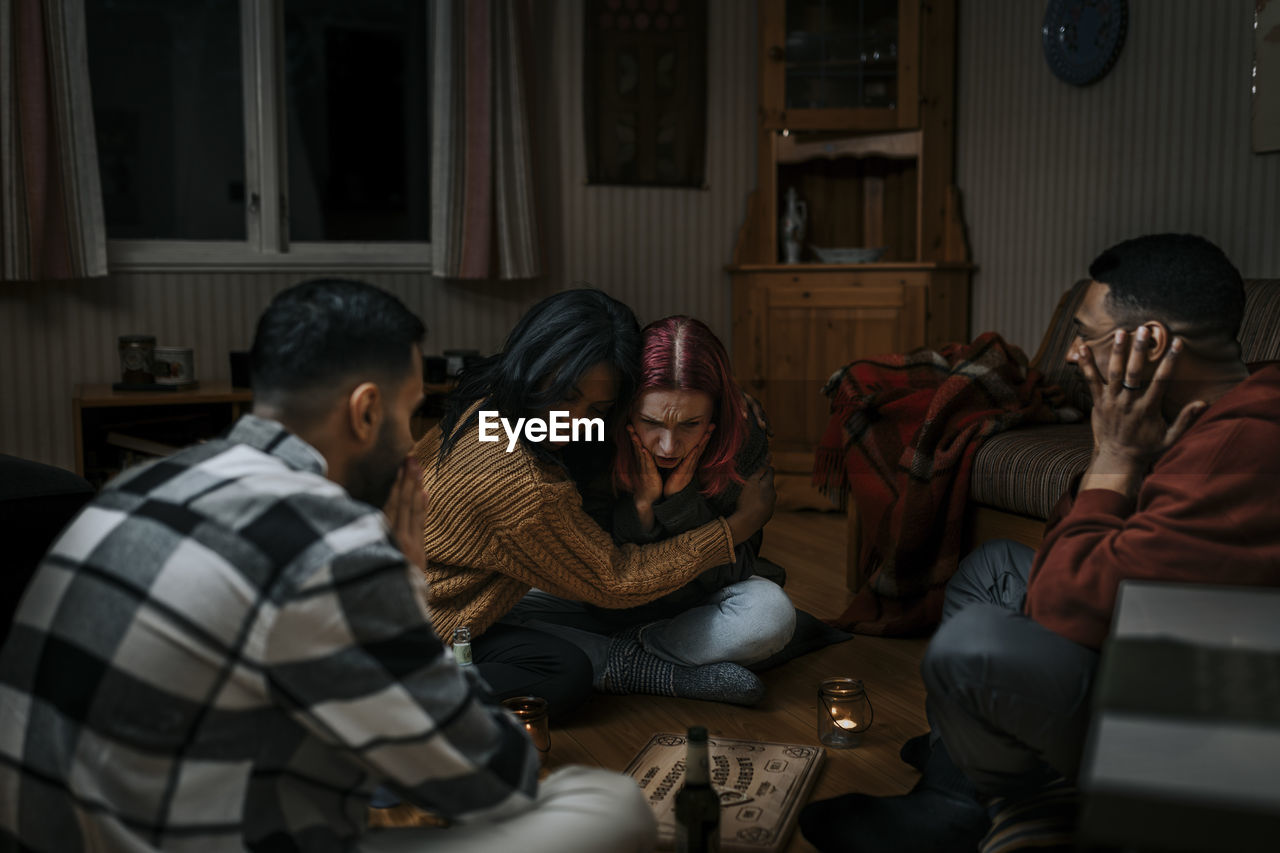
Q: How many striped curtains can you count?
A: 2